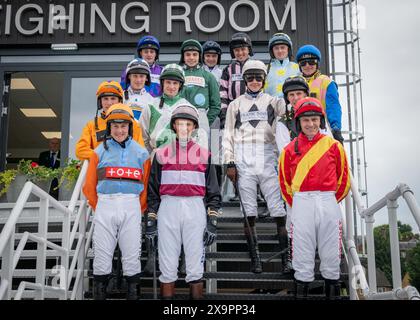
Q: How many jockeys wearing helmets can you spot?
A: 14